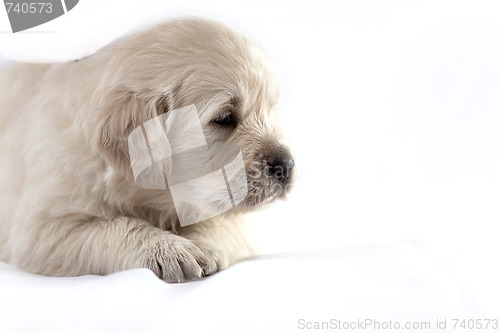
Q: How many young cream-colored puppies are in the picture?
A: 1